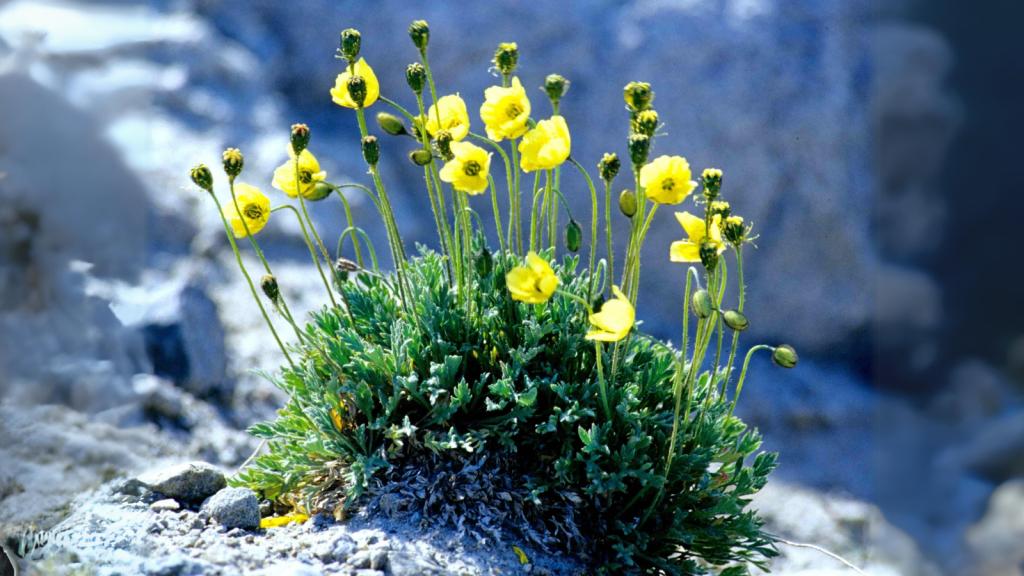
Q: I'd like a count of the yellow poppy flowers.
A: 11